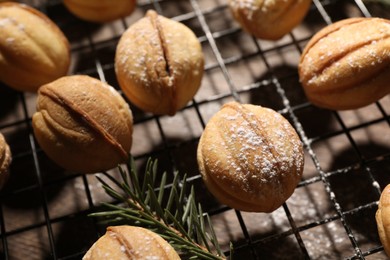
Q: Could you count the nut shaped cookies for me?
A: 10